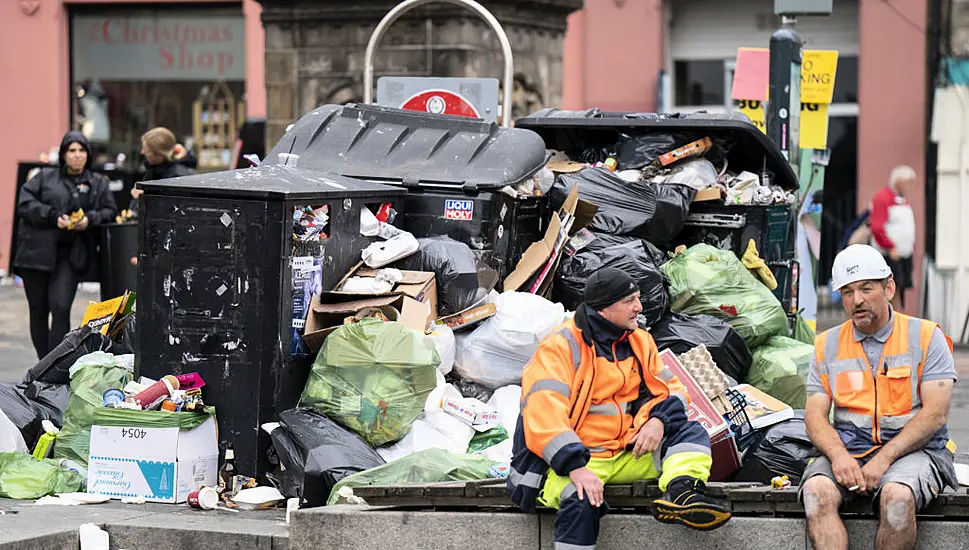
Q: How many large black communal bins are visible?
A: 3